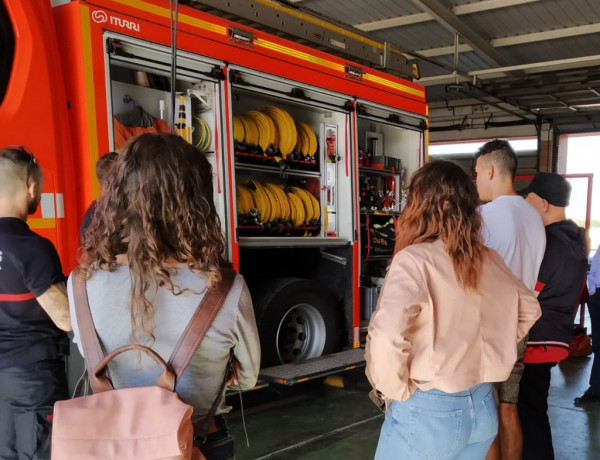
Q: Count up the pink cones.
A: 0